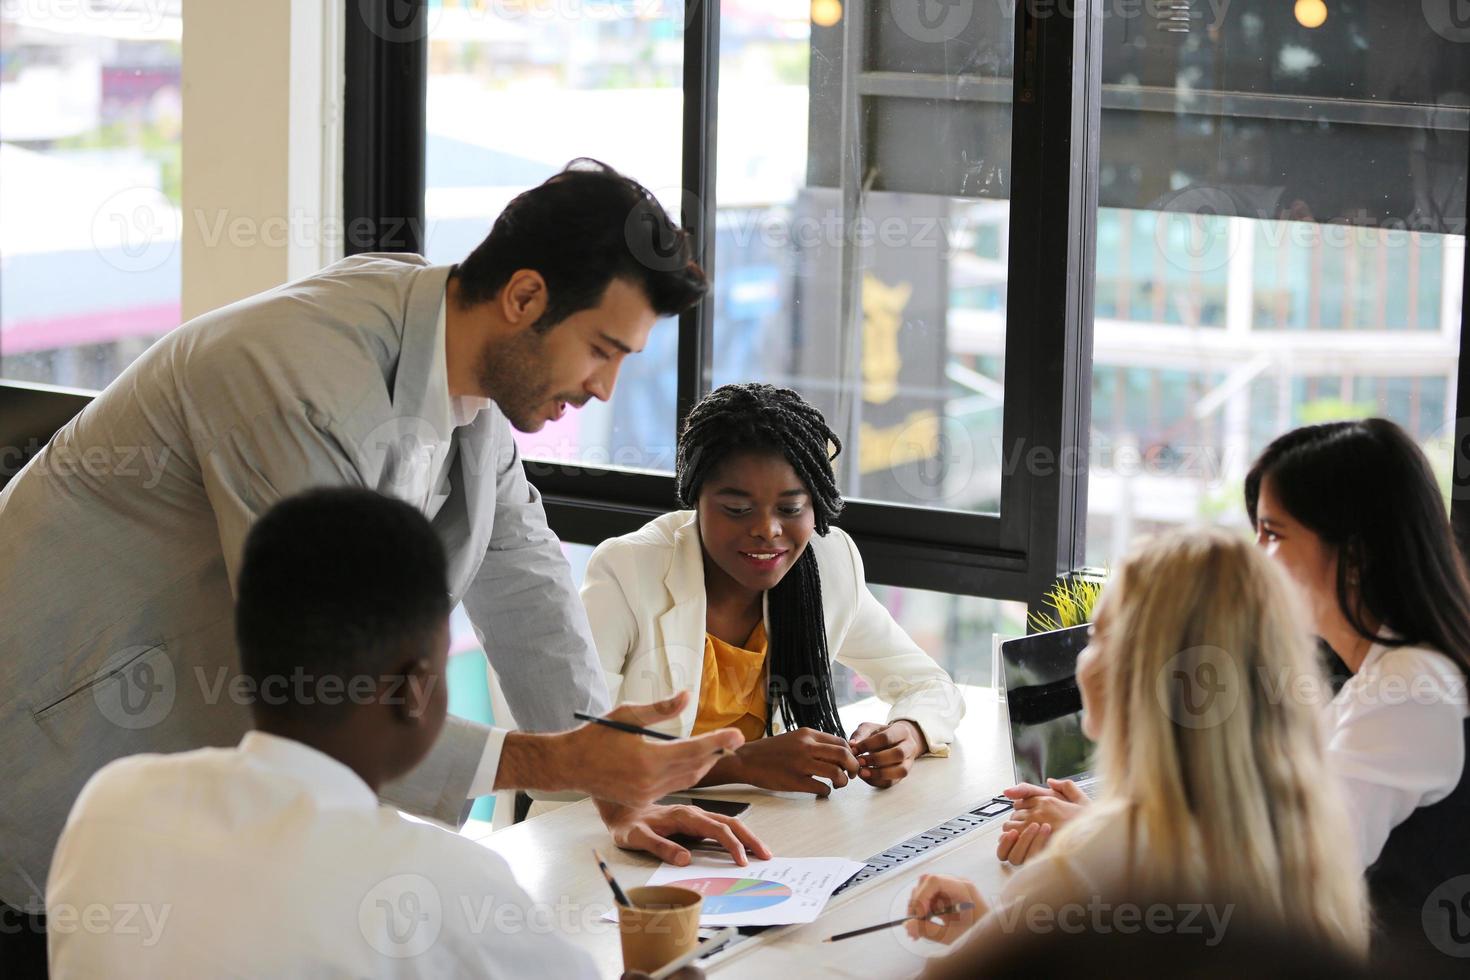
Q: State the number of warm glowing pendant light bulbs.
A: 2